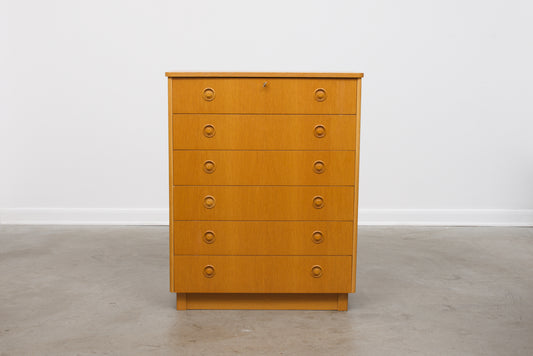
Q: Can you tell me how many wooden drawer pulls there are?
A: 12